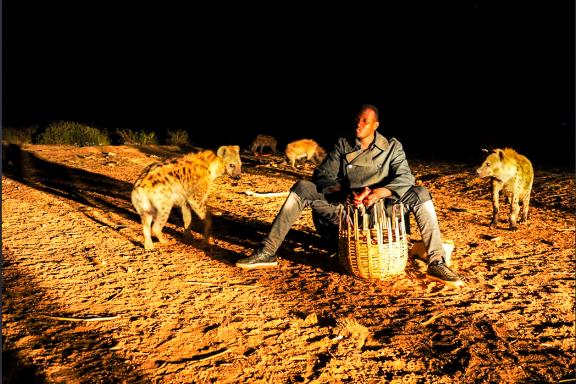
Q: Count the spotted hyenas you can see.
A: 4